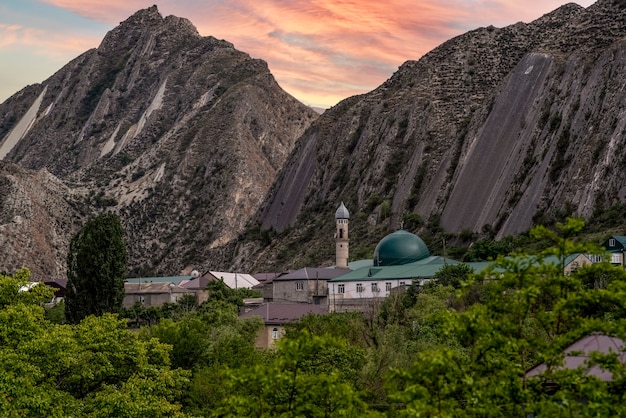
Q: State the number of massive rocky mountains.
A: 2